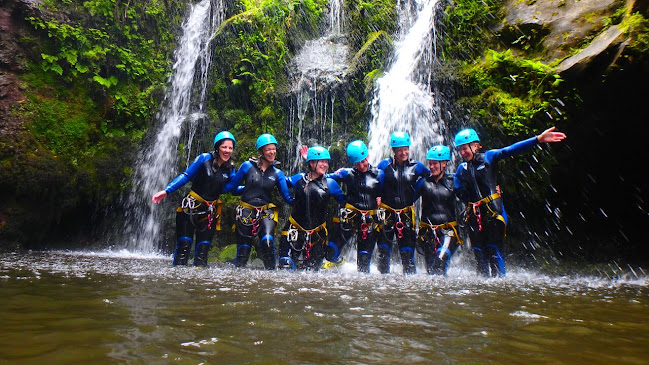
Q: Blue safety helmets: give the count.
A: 7